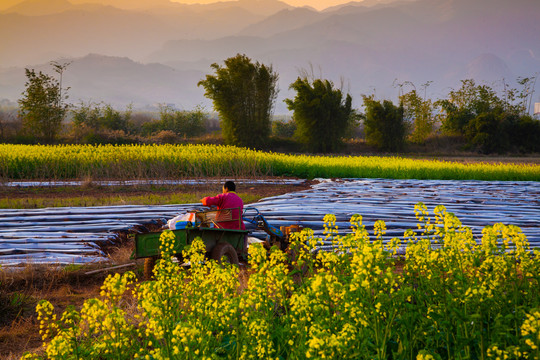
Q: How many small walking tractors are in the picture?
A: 1